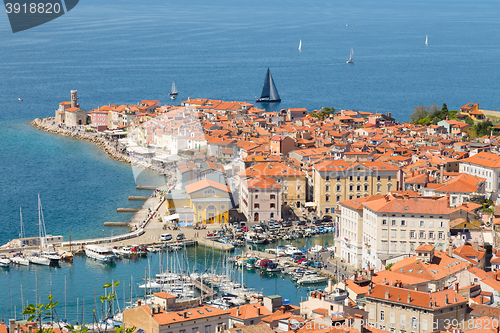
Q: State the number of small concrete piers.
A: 4